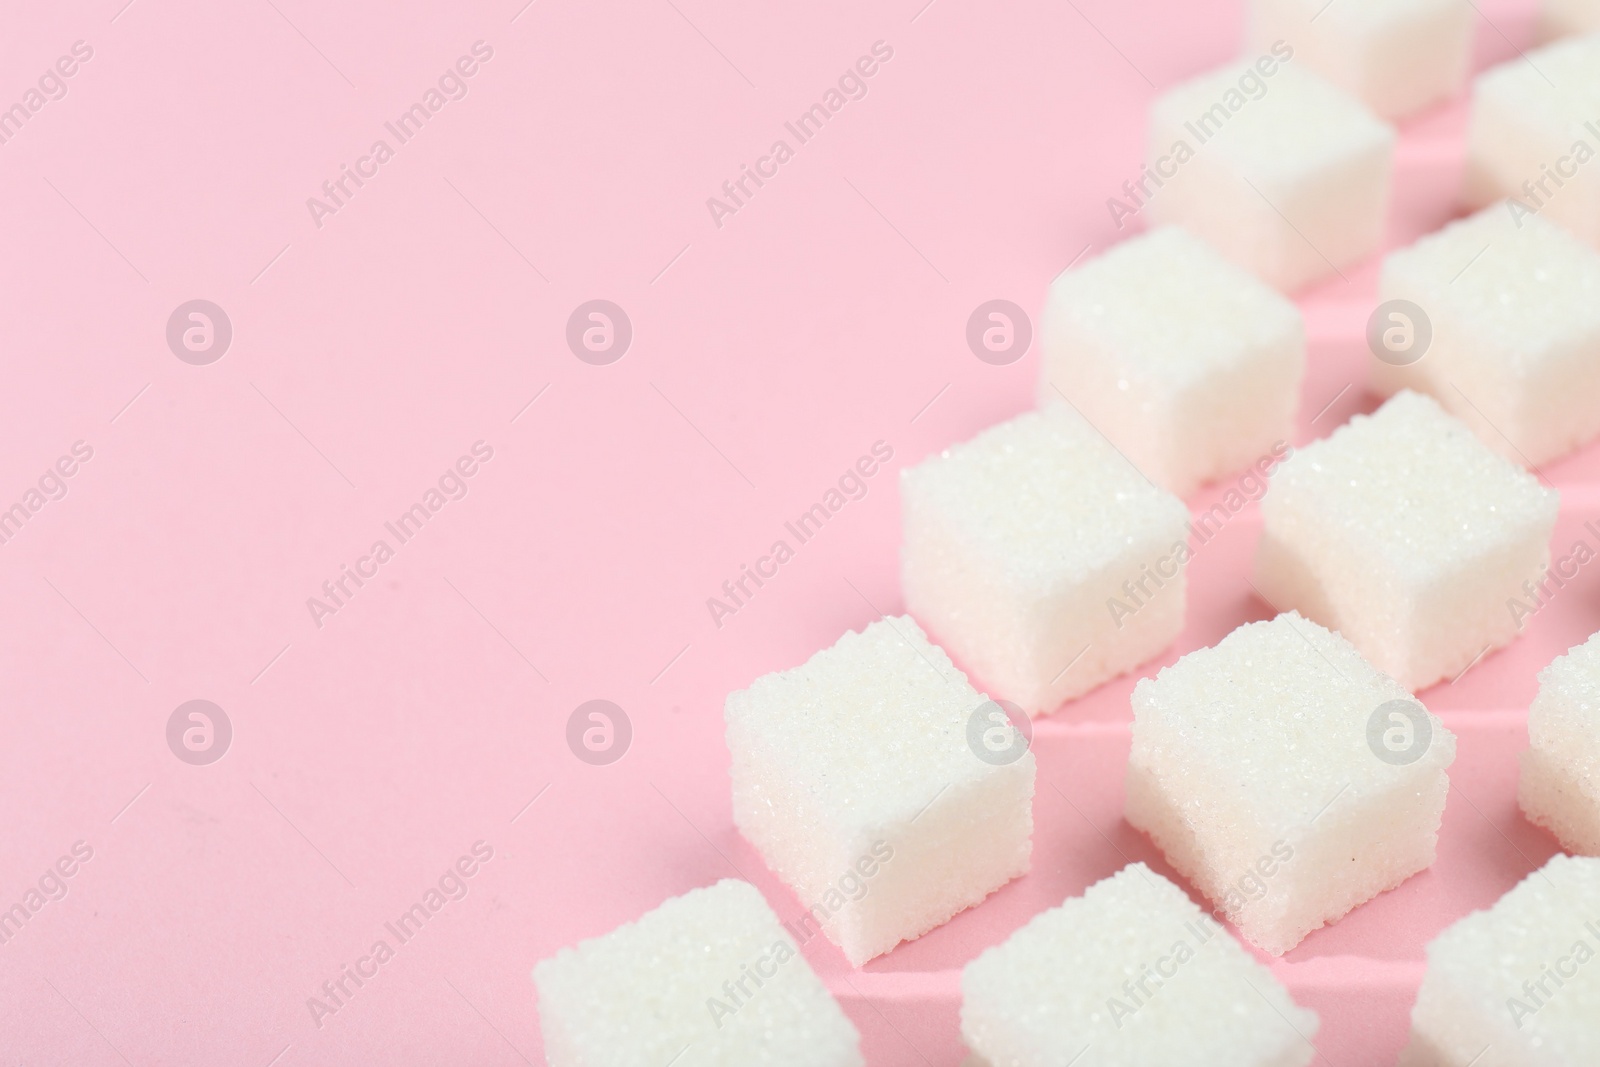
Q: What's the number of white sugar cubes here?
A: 14